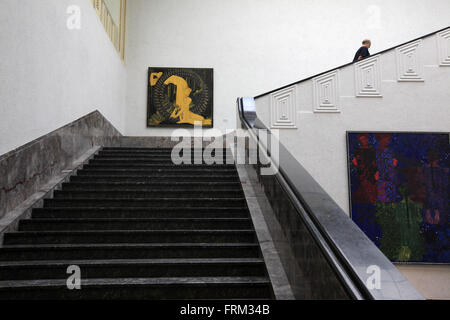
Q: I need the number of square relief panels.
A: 5